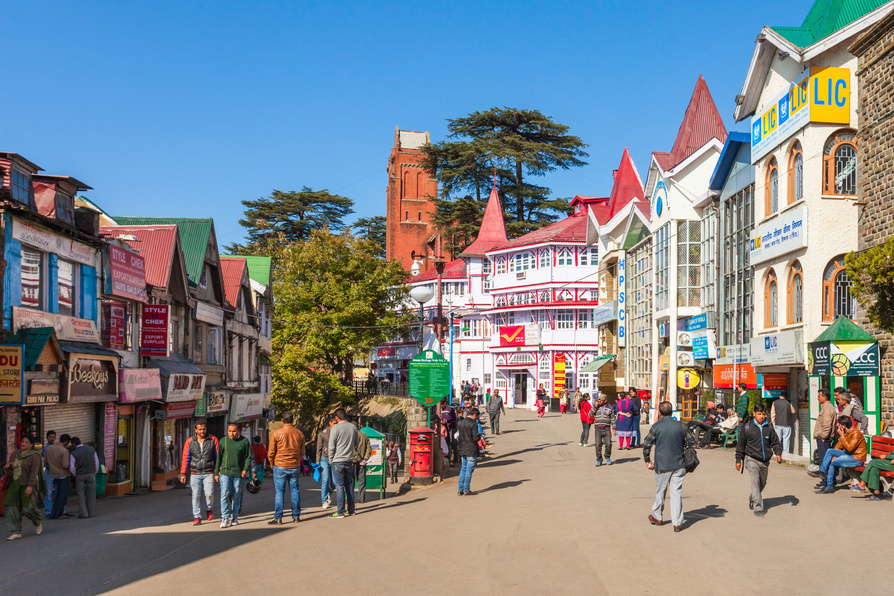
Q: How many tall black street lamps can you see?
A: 1